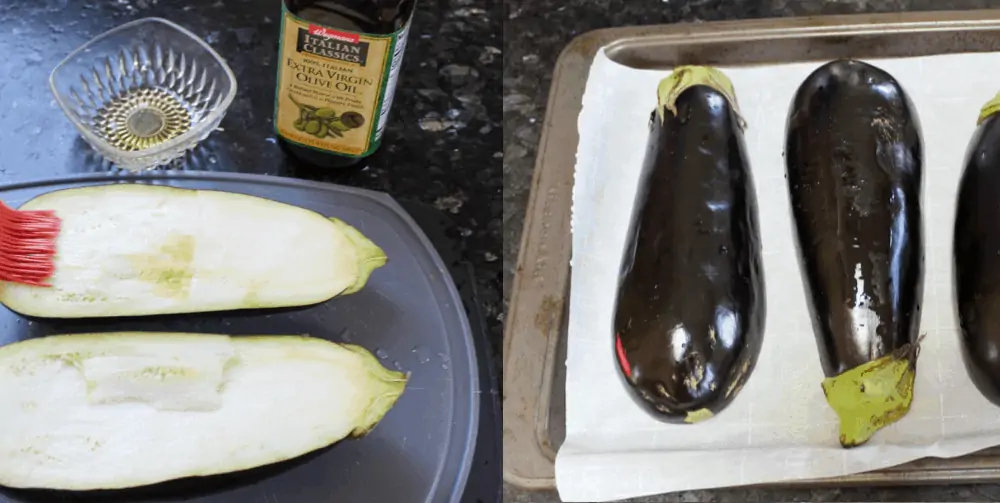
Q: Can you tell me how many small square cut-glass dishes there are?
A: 1